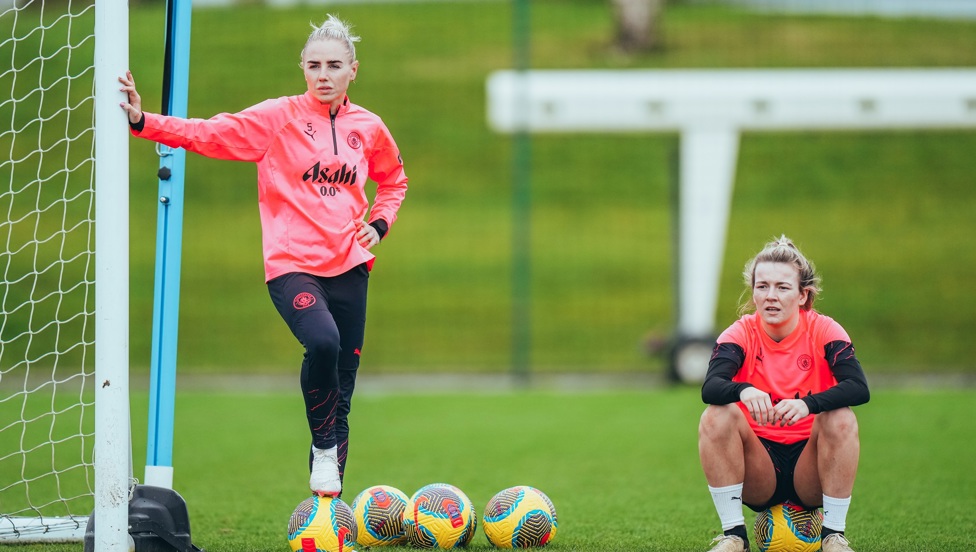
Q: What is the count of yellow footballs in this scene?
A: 5